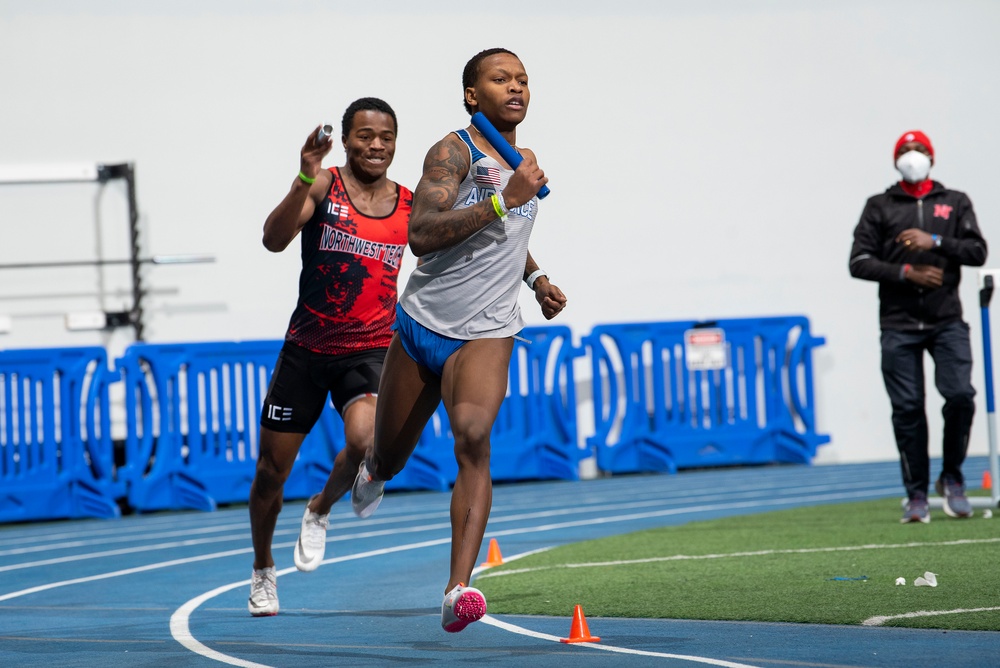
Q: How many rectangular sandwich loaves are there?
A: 0